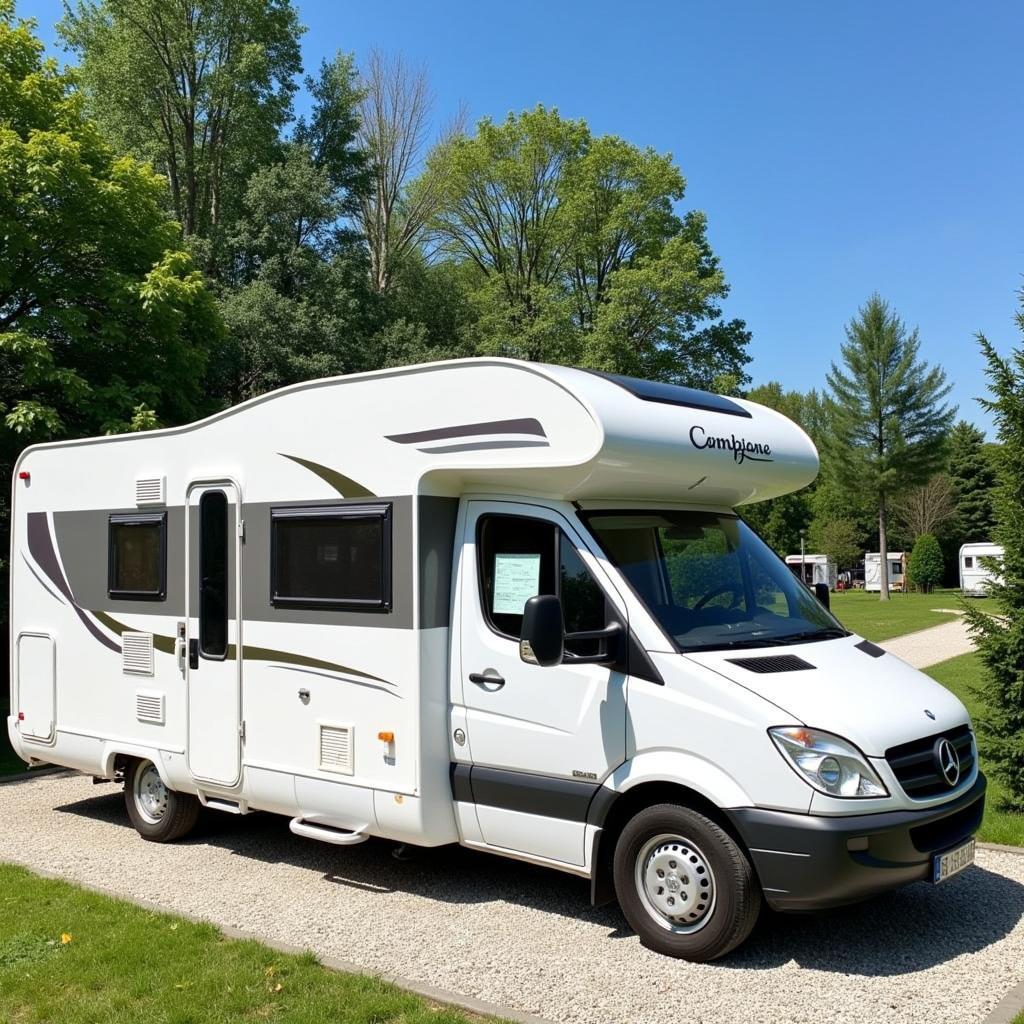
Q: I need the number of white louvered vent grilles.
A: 4